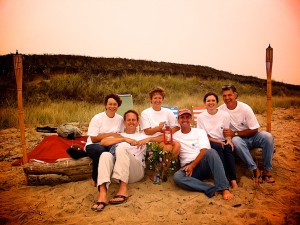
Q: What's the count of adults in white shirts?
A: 6